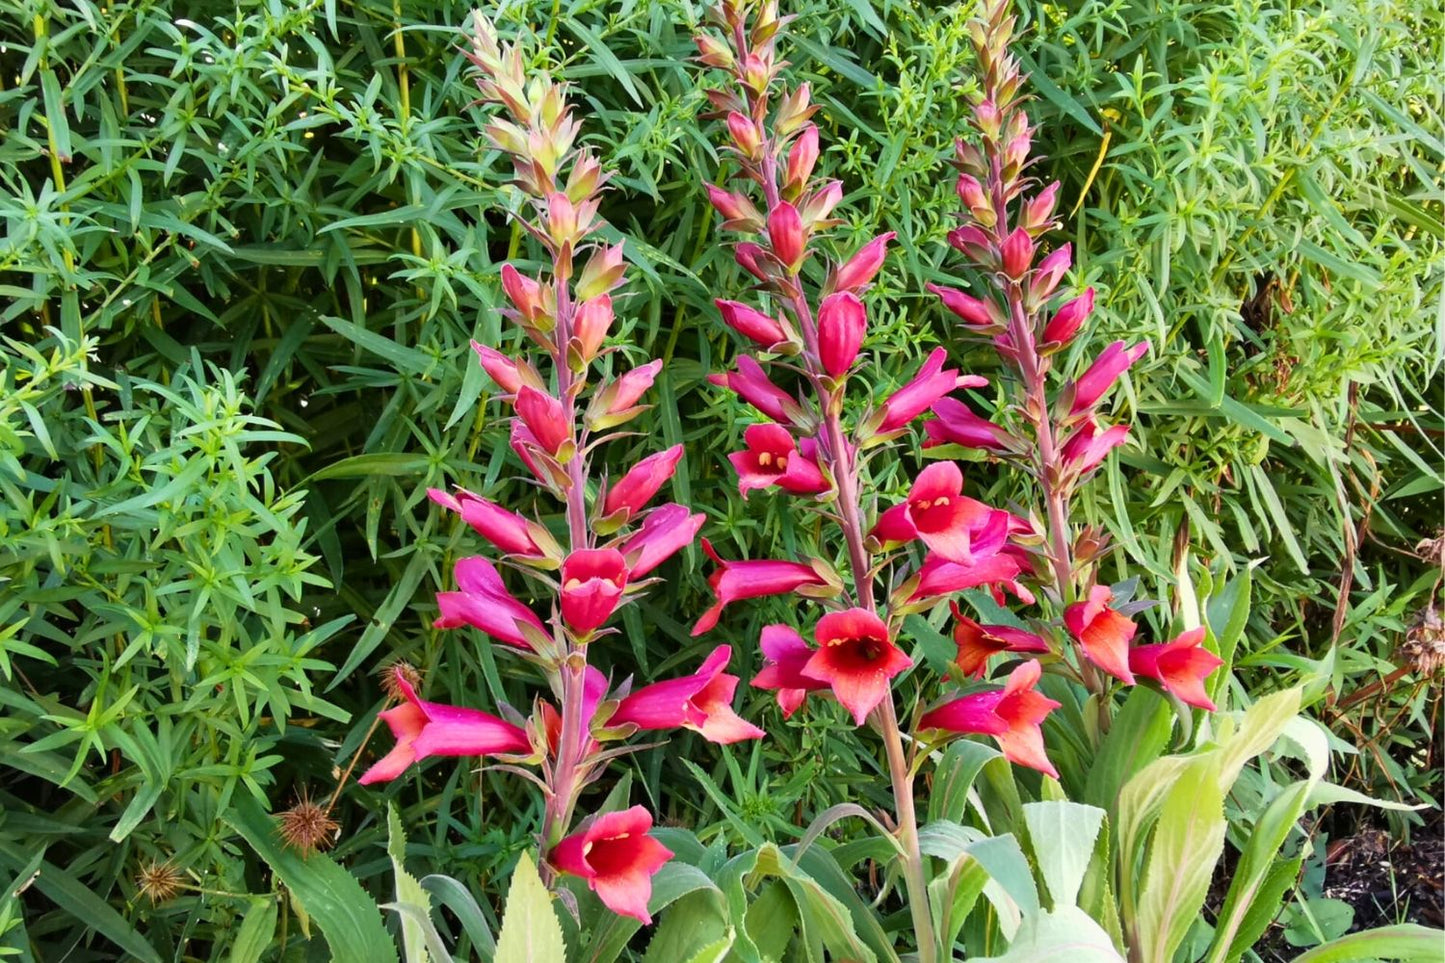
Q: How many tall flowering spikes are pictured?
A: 3